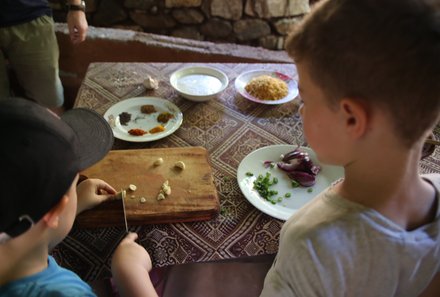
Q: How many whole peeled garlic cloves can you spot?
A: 2